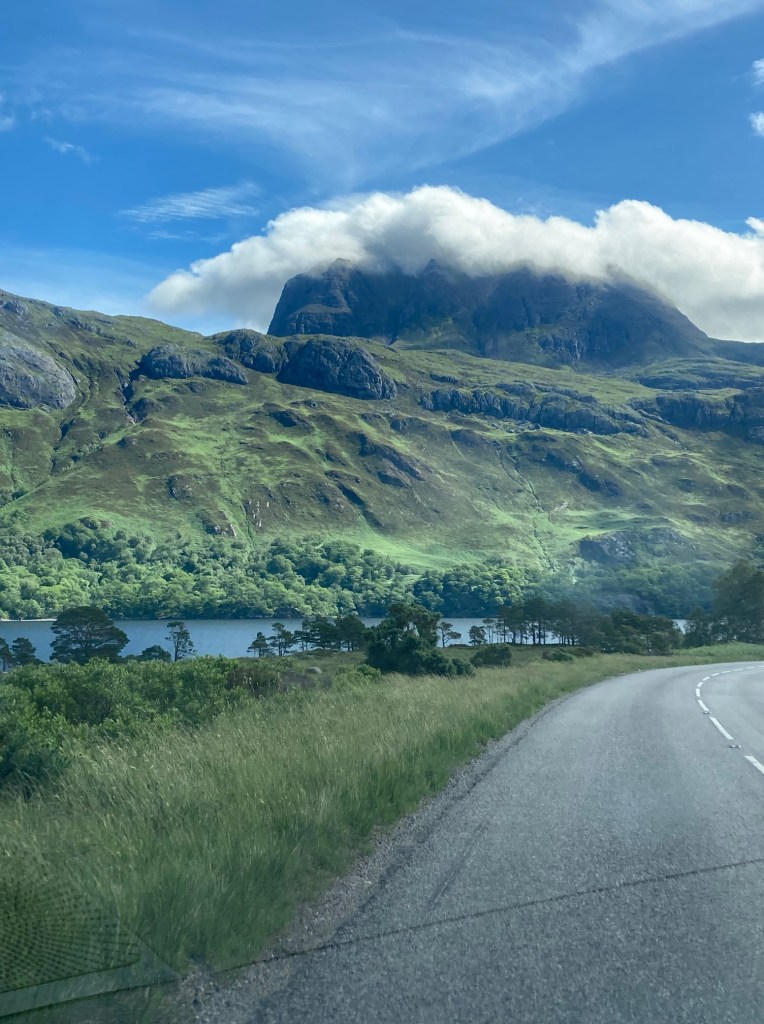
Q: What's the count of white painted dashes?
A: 11